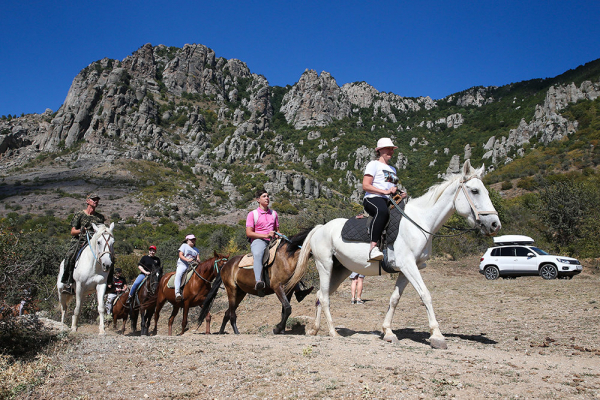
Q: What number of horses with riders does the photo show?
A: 6